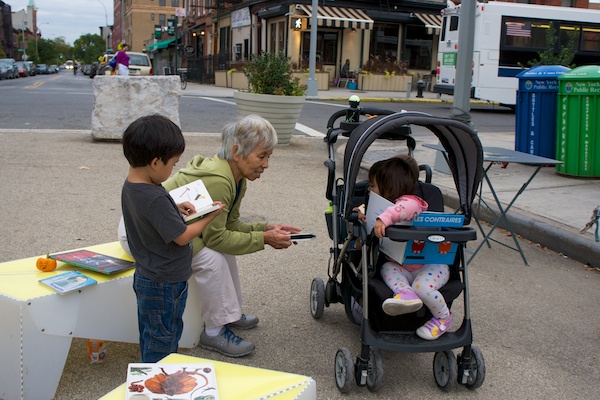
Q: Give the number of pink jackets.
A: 1